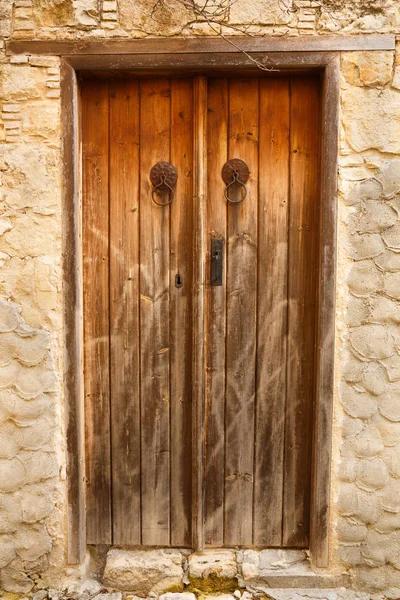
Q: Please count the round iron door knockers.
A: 2